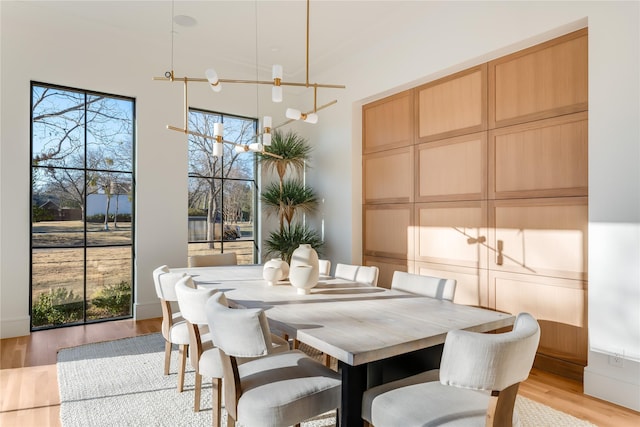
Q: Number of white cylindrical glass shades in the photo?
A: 12